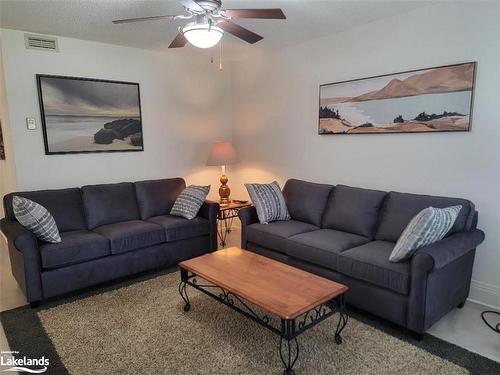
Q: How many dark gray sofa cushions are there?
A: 12